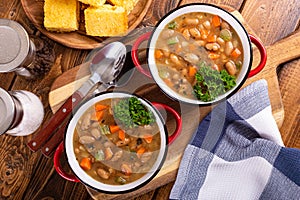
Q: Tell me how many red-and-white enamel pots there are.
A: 2